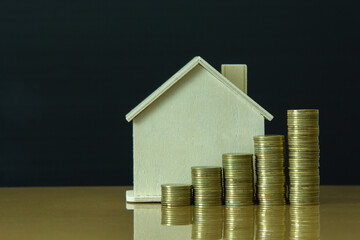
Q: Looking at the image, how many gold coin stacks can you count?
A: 5